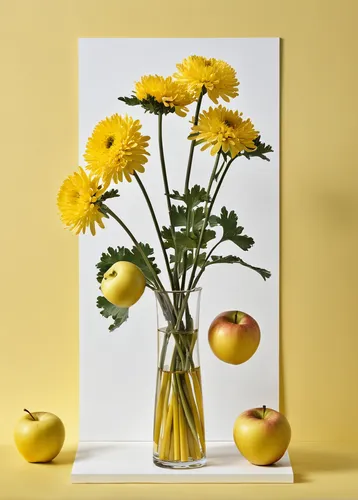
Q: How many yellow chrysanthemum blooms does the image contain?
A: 5